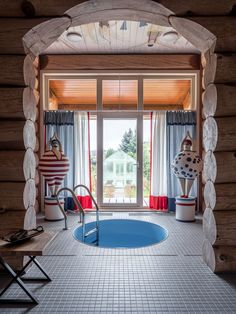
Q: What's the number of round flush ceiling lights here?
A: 2